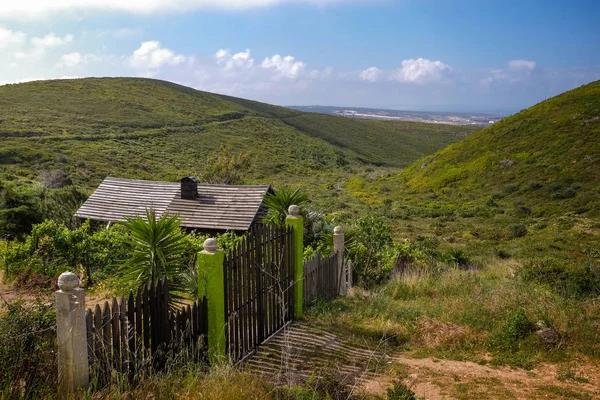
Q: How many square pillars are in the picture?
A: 4